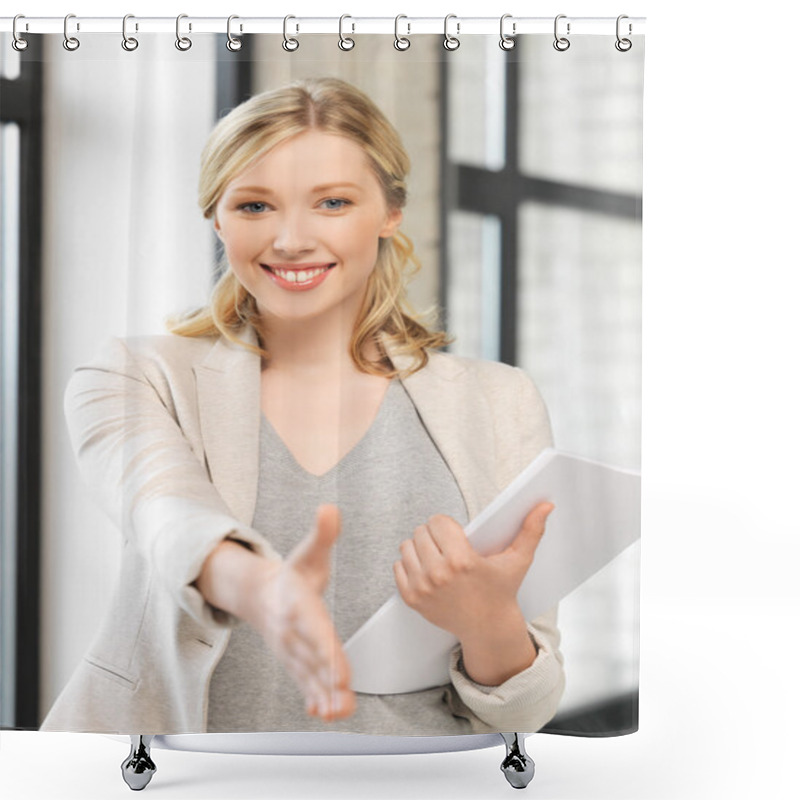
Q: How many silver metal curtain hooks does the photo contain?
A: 12